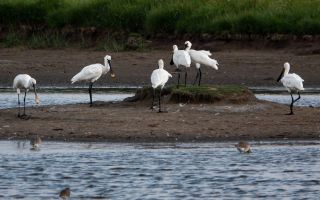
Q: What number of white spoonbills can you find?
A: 6